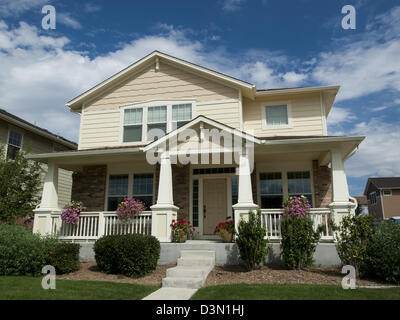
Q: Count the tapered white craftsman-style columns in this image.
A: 4